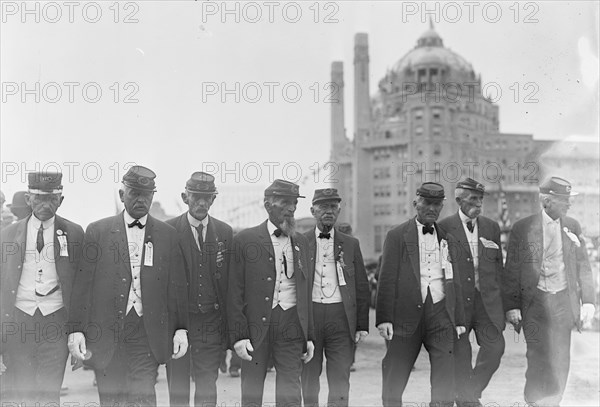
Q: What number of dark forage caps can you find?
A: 8